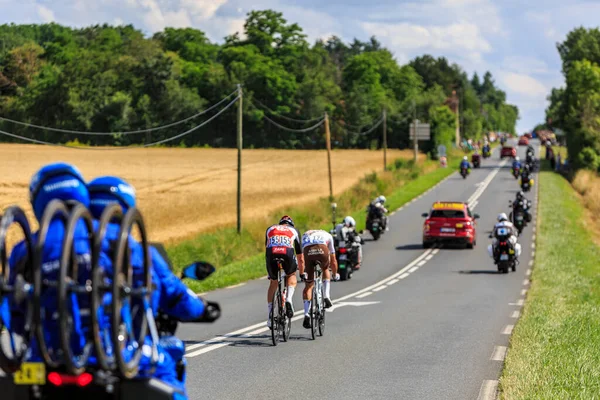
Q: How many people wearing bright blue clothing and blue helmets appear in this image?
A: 2